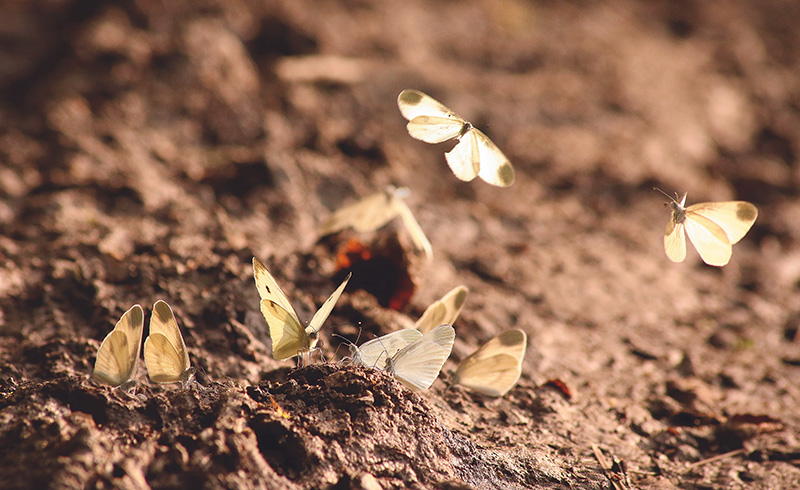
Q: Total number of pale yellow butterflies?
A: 10